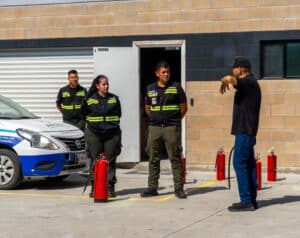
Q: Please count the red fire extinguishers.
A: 5